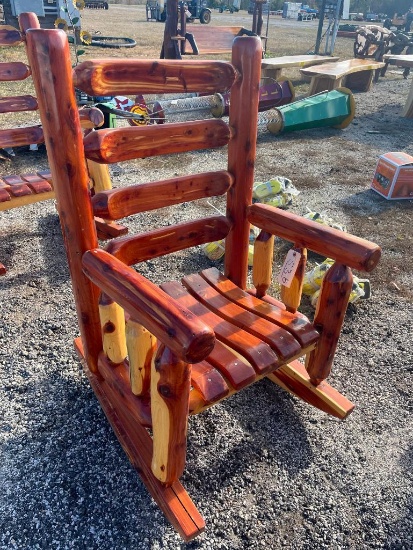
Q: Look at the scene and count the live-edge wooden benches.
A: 3